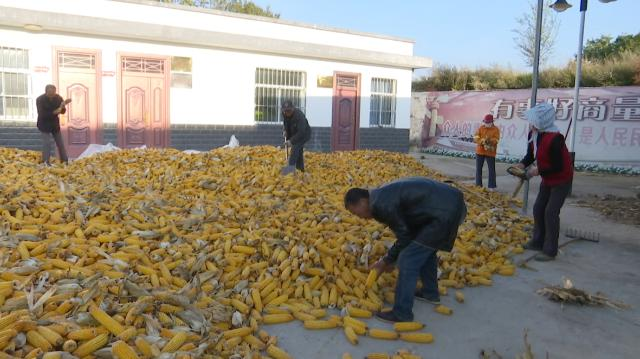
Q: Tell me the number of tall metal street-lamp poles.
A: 2